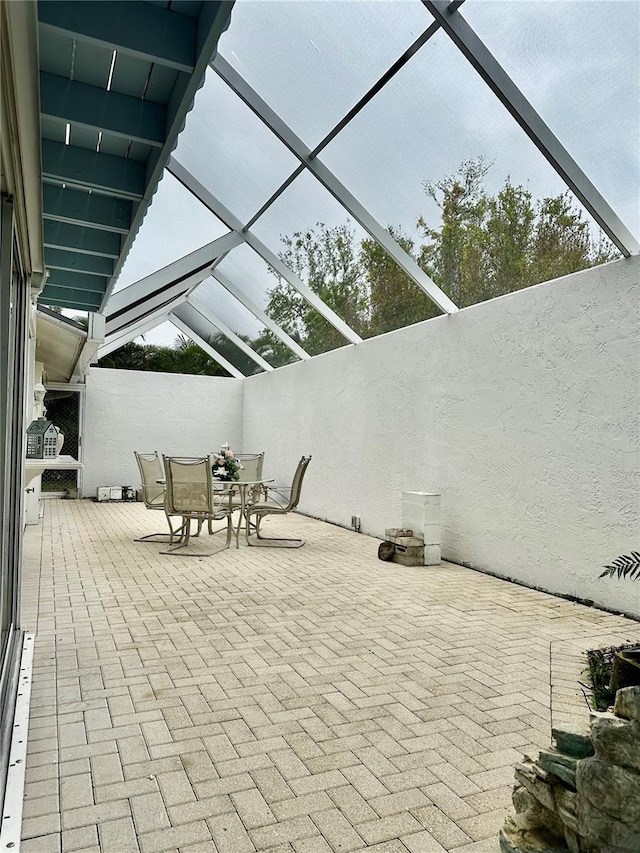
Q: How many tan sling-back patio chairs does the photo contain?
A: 4